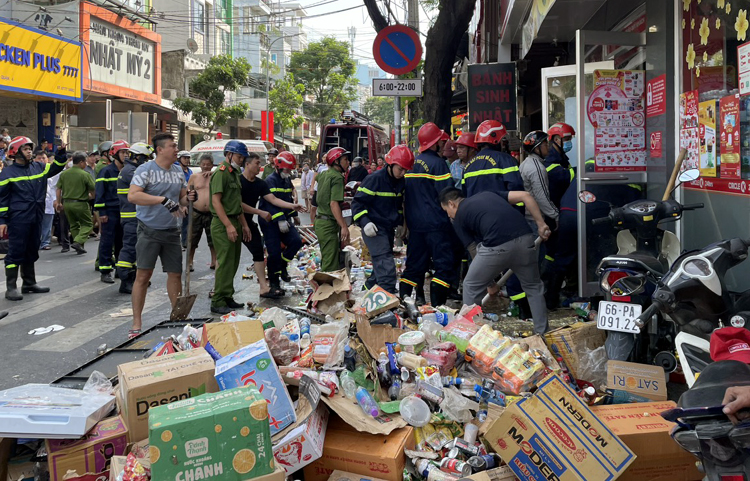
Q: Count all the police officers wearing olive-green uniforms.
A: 5